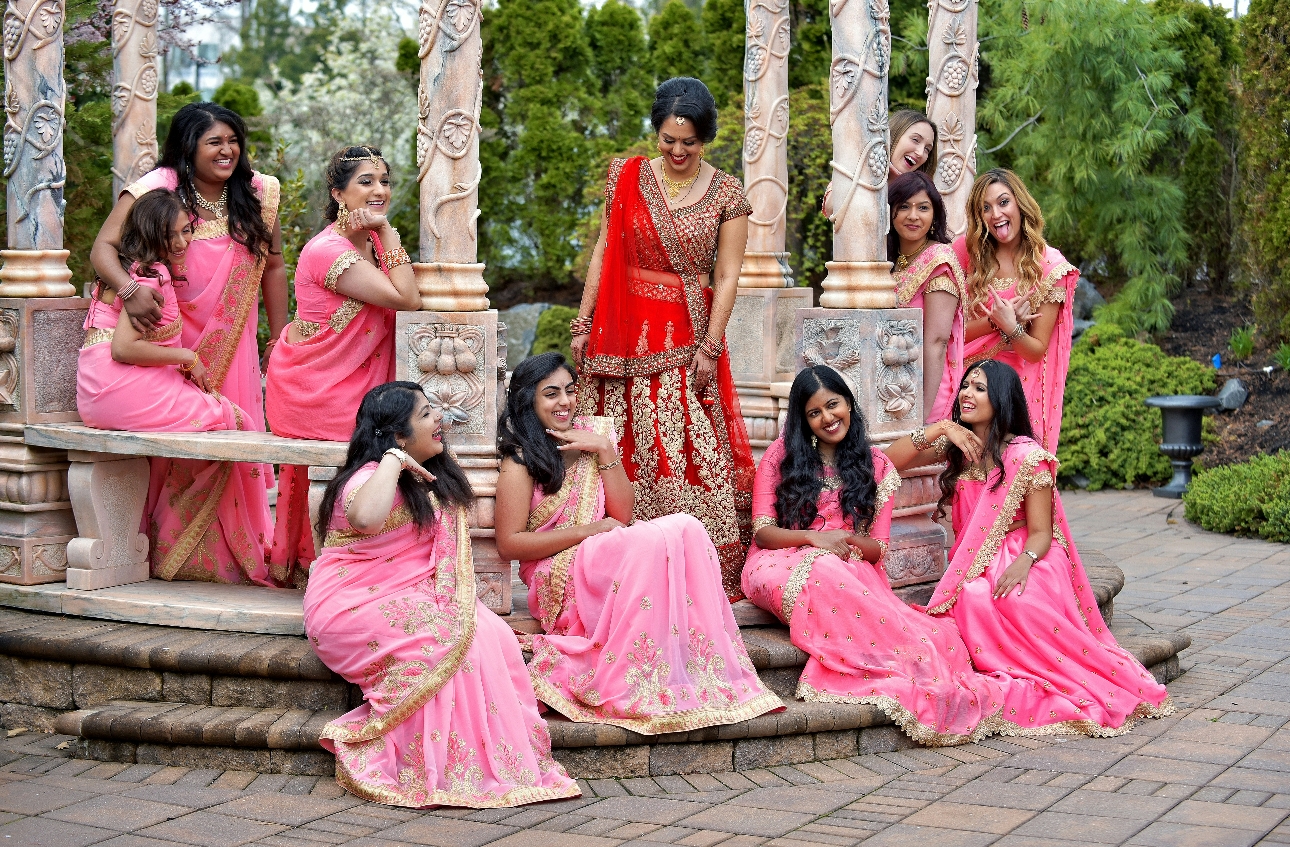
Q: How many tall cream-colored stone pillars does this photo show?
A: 6